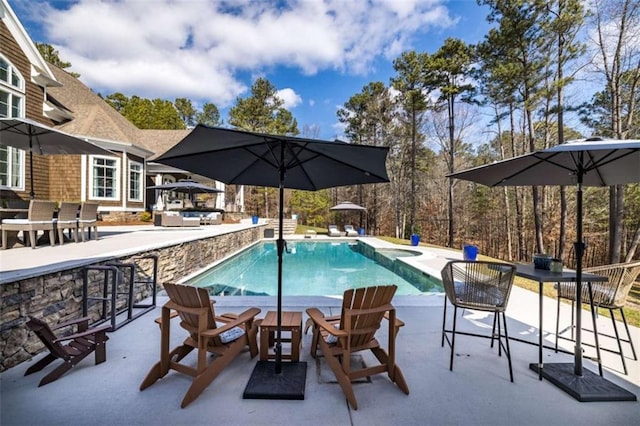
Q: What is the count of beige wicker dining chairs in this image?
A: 3